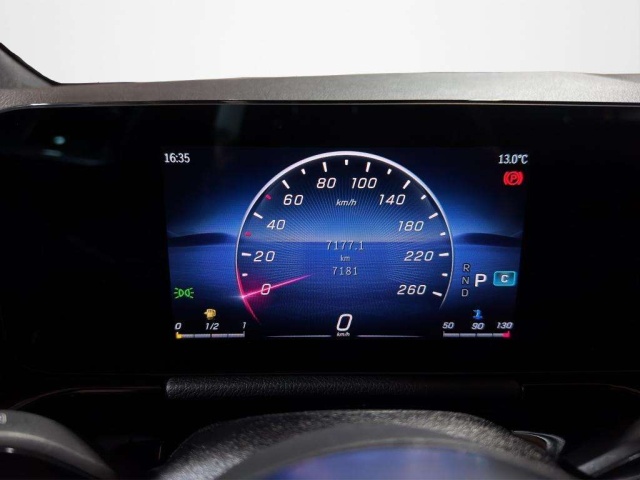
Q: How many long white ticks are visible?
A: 9